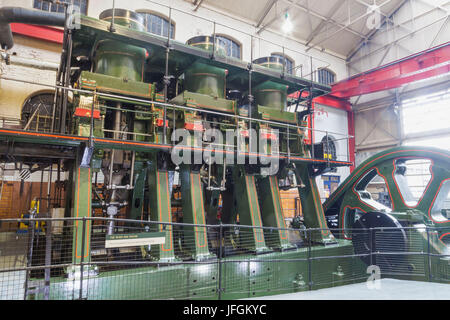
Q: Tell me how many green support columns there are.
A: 6